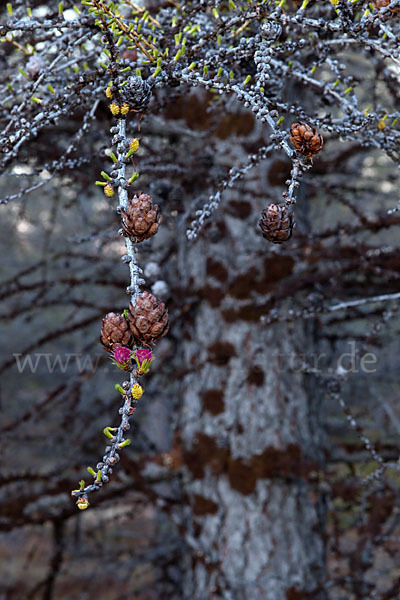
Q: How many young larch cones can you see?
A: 2